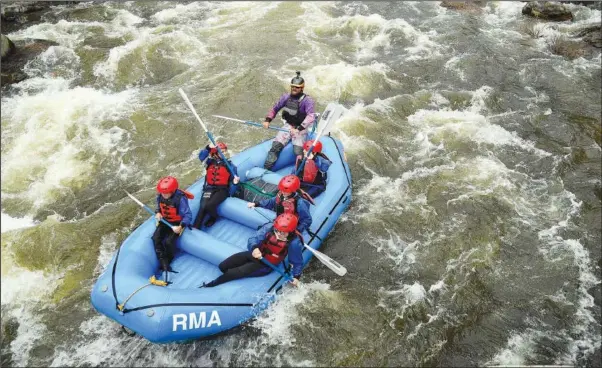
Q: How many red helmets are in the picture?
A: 5